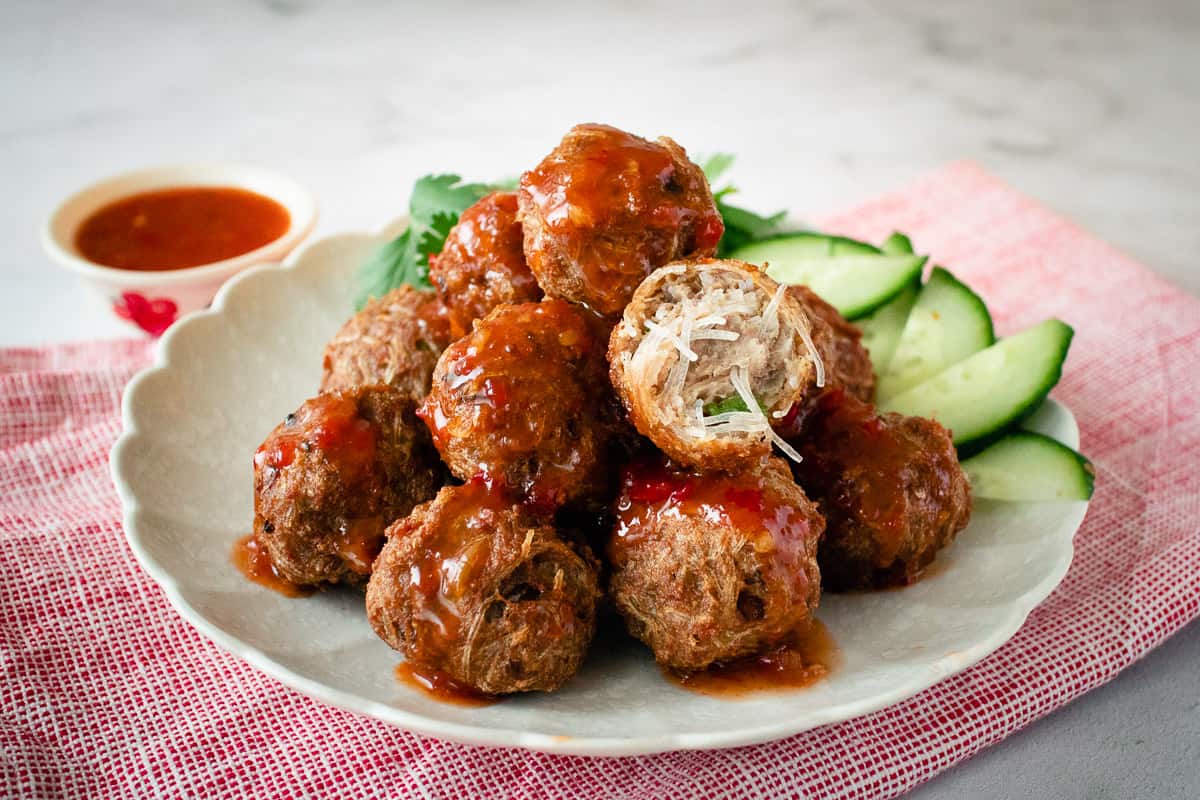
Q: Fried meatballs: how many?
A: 10